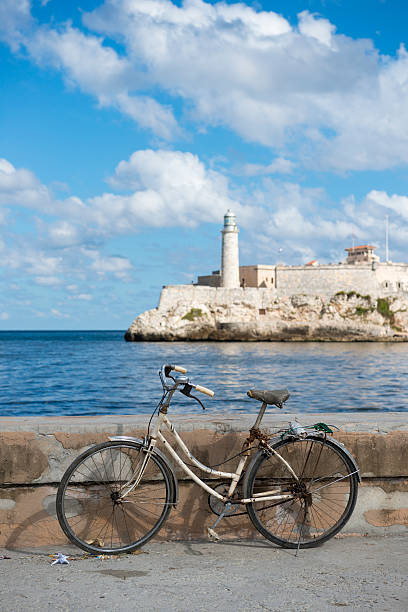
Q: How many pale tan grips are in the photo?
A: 2